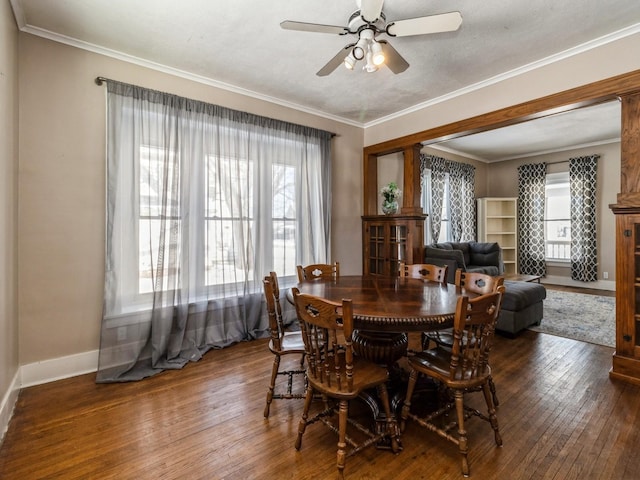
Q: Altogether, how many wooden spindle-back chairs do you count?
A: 6